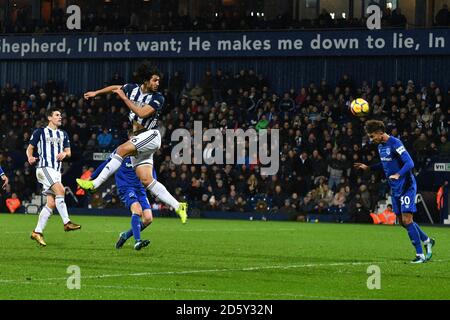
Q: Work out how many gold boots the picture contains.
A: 2